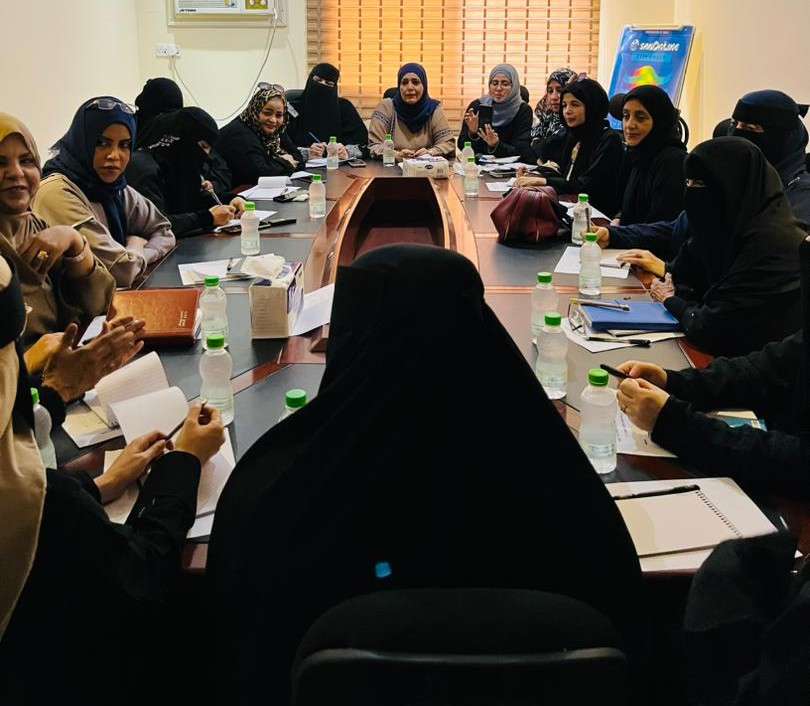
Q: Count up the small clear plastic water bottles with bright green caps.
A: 15